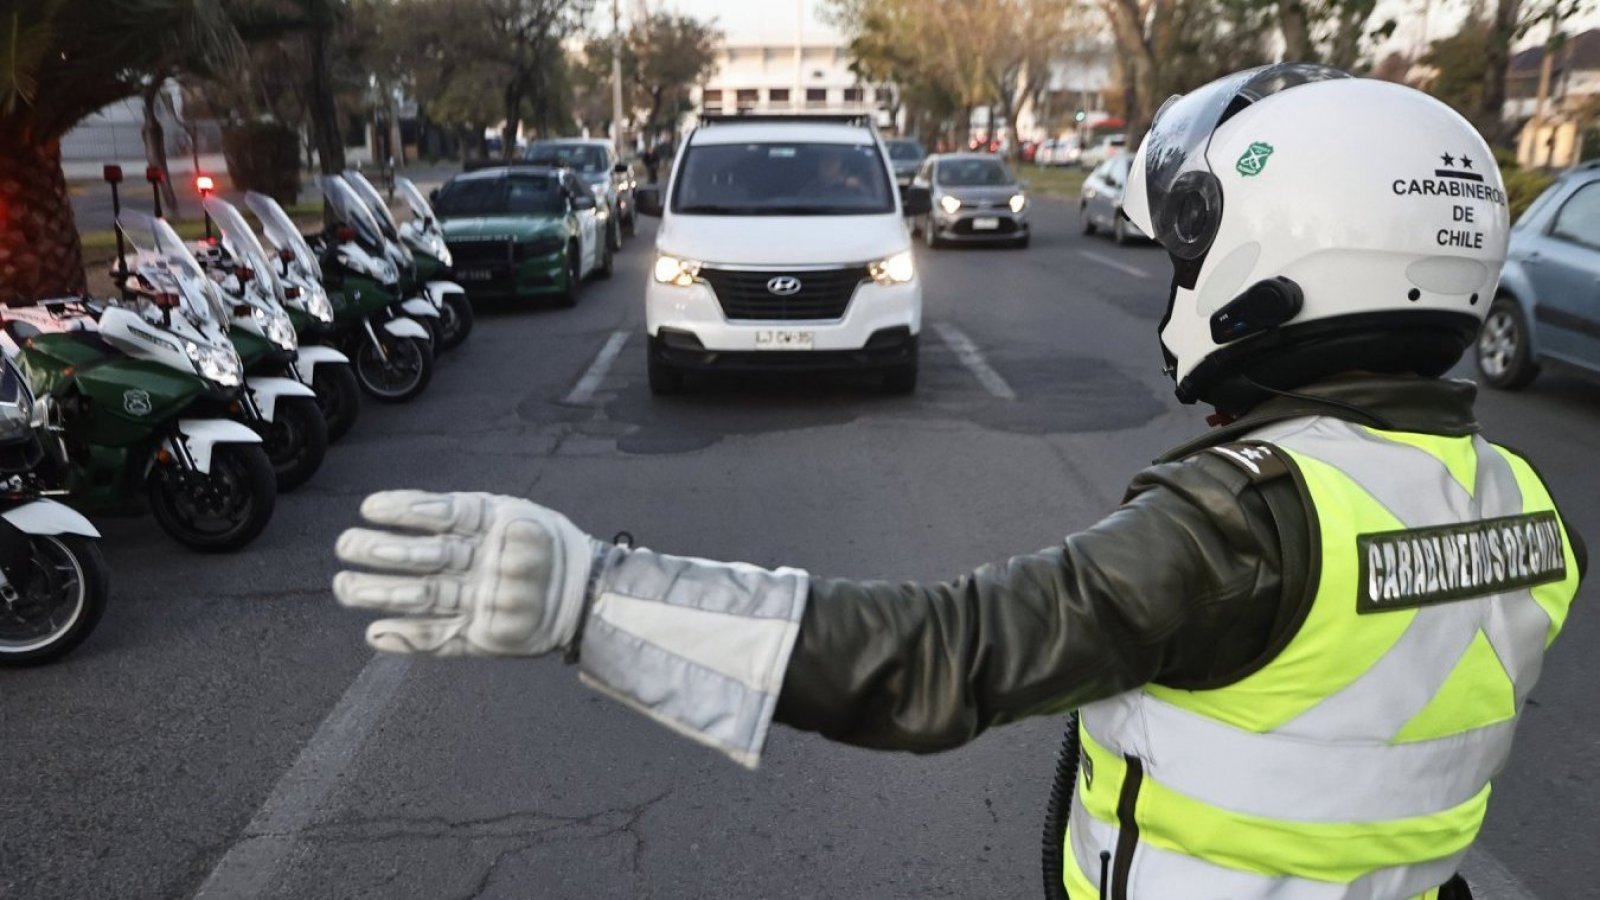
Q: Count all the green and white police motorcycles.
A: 7